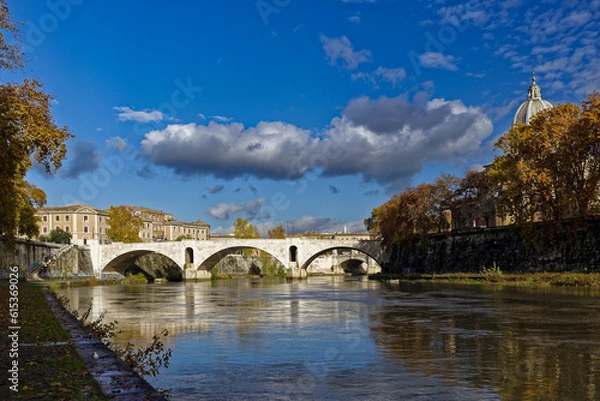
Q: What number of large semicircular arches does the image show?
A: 3